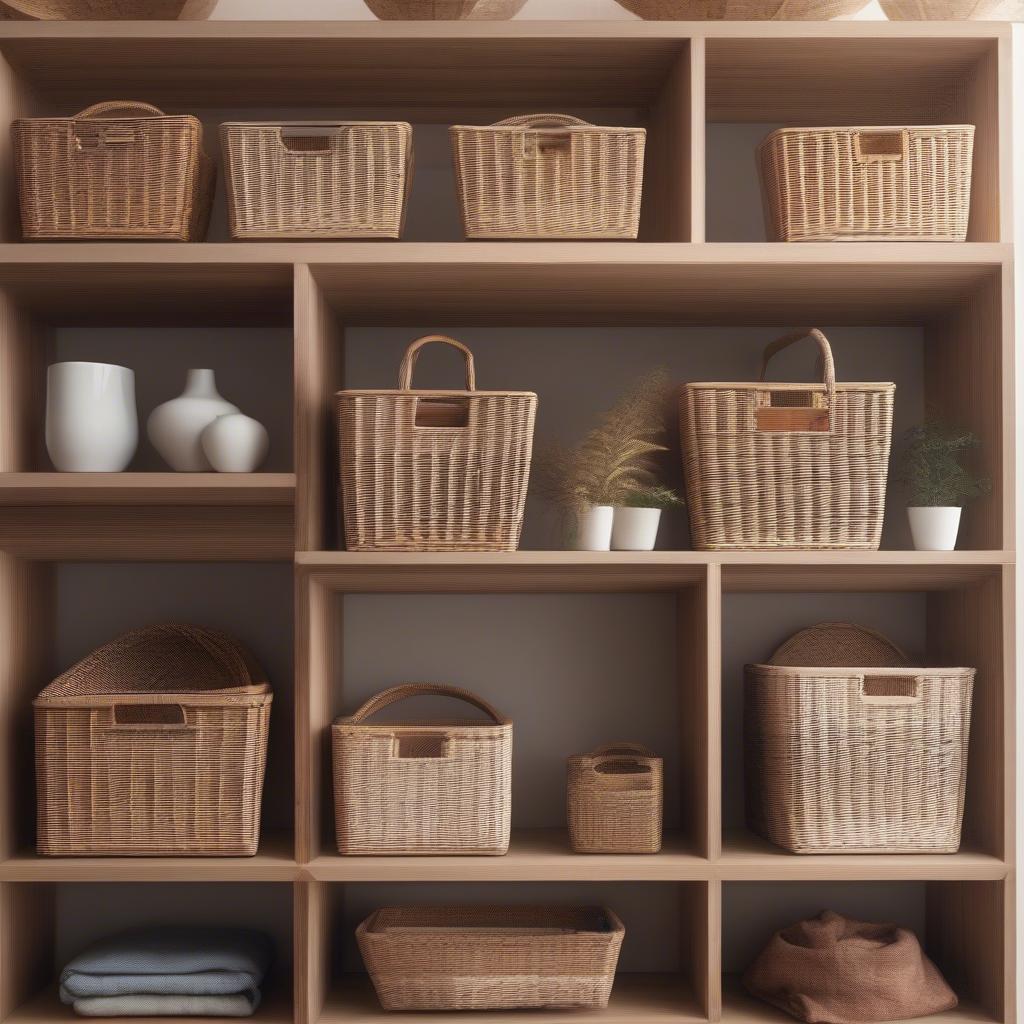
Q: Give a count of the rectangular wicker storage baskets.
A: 11